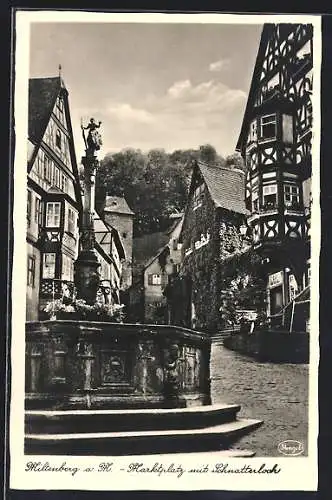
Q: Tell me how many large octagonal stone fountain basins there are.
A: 1